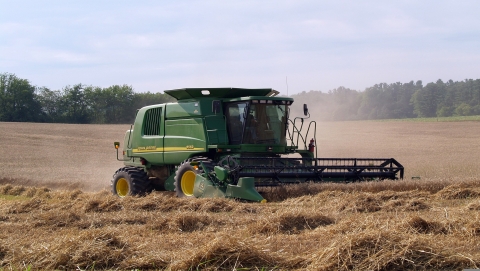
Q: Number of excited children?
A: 0